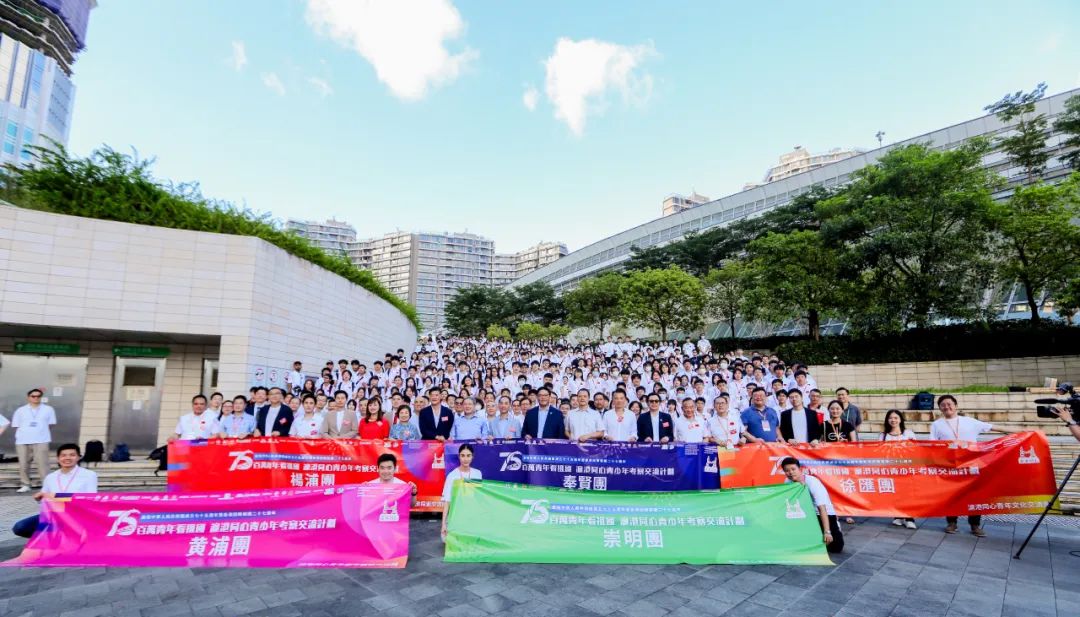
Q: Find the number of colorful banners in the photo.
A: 5